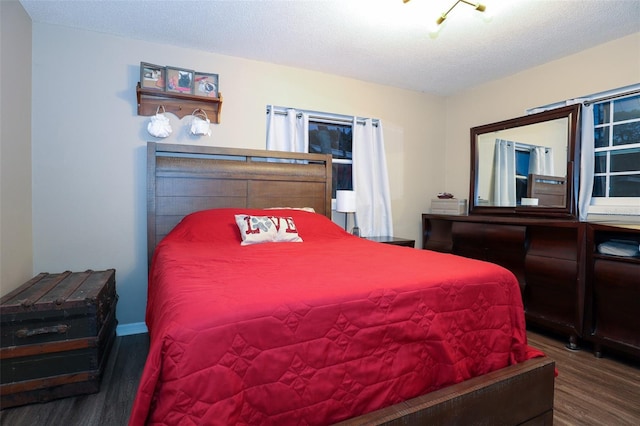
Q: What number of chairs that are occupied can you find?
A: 0